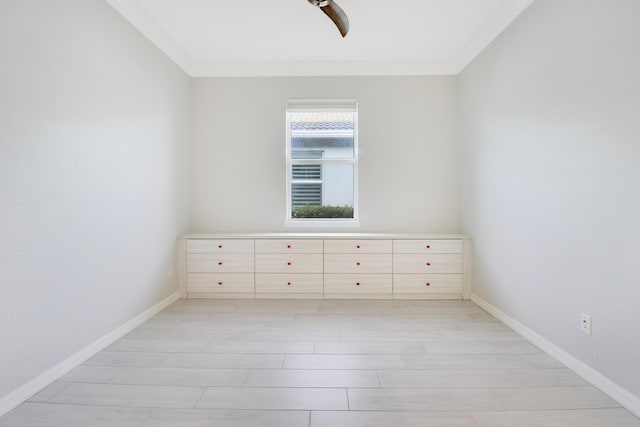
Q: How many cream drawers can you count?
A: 12